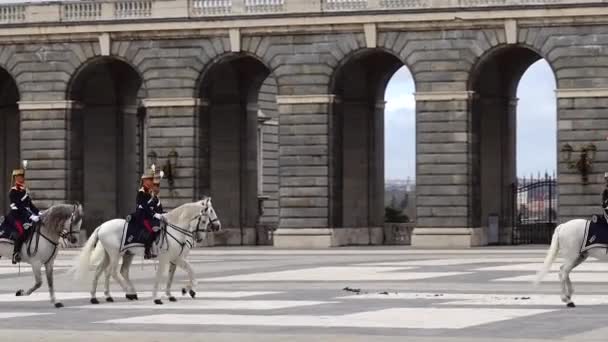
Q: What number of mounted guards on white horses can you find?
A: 4